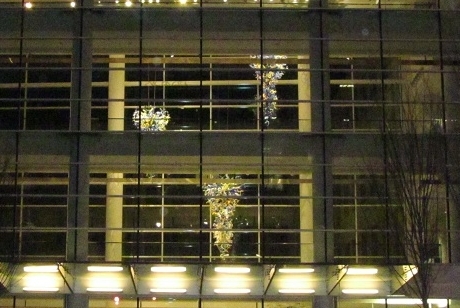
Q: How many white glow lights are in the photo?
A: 12